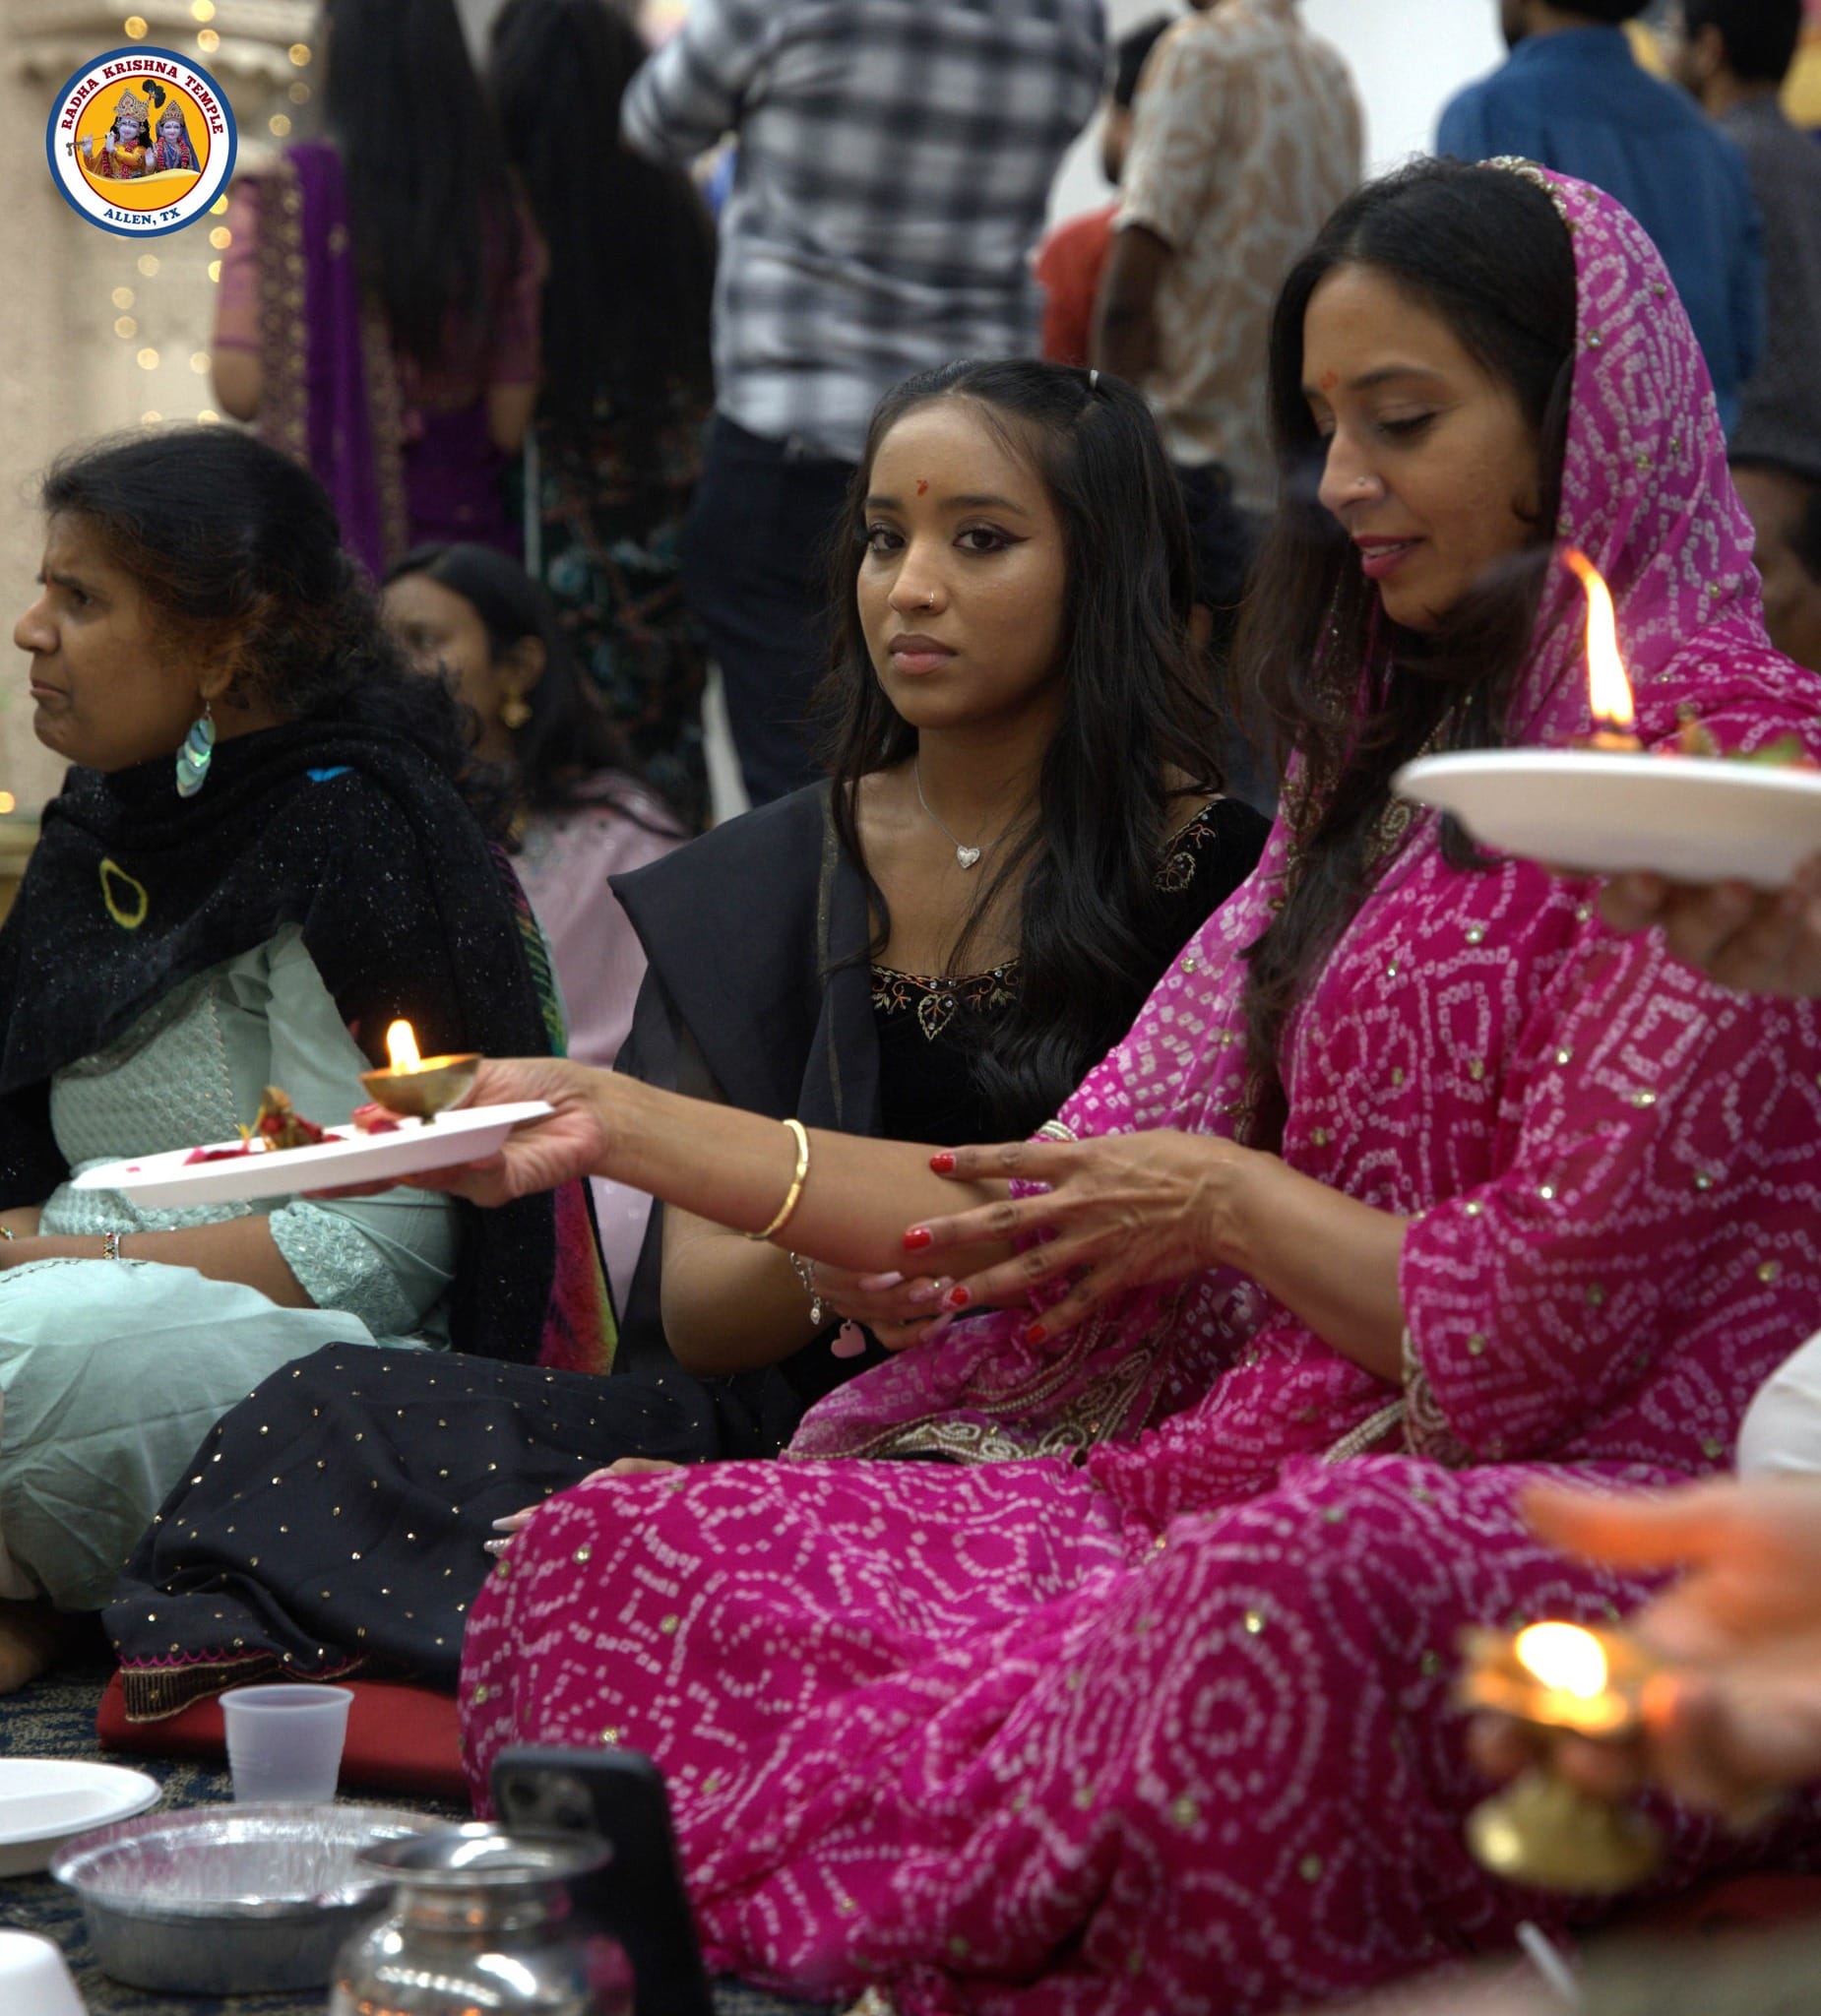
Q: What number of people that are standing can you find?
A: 7